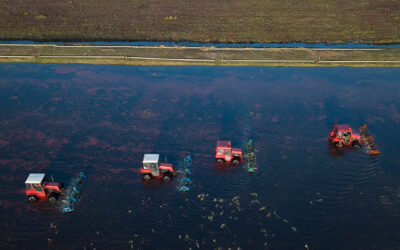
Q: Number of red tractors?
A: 4